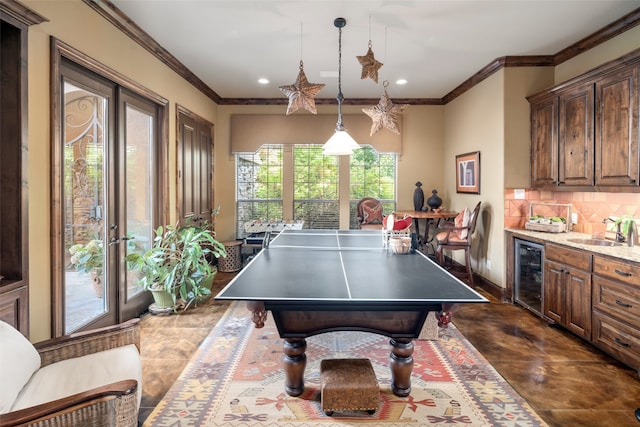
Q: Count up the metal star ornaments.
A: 3